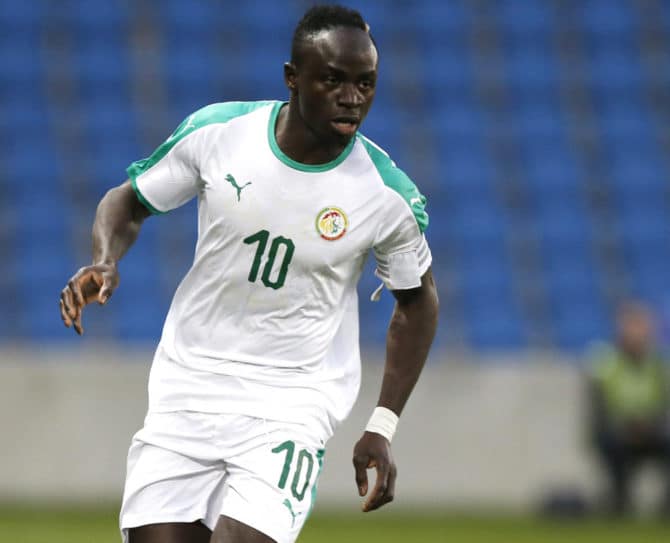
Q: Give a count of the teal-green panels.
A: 2